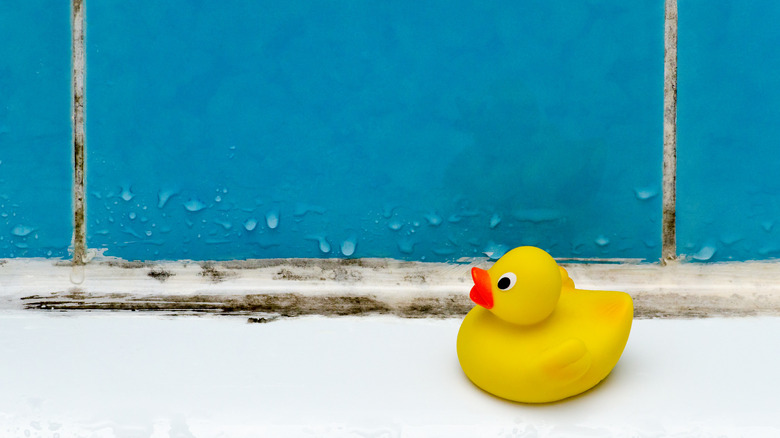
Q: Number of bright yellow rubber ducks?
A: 1